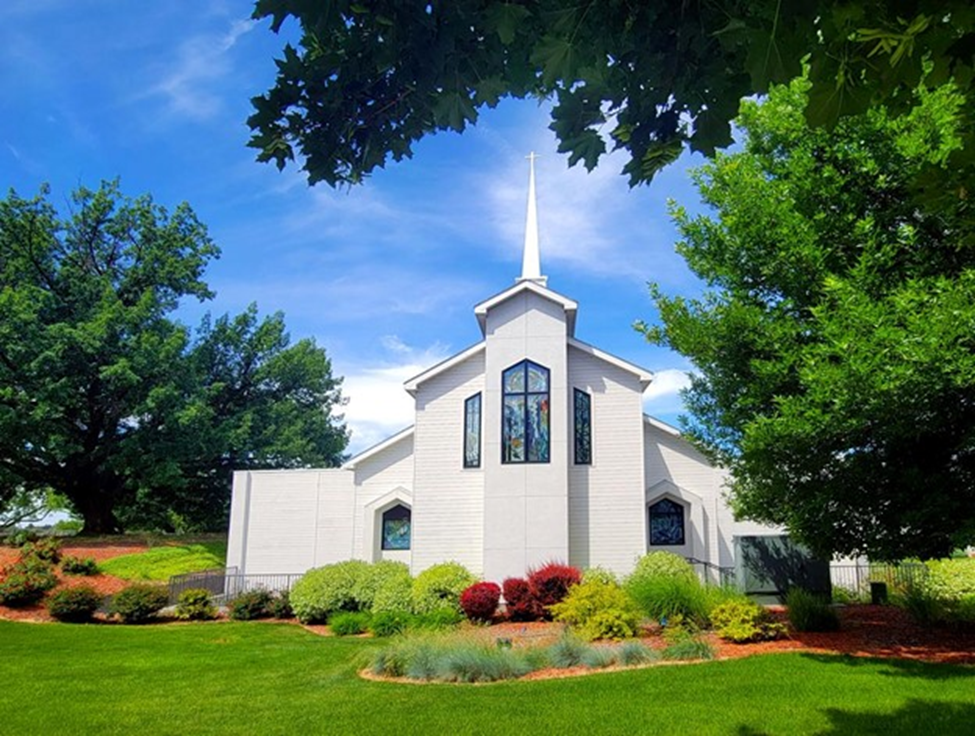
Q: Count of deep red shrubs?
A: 3